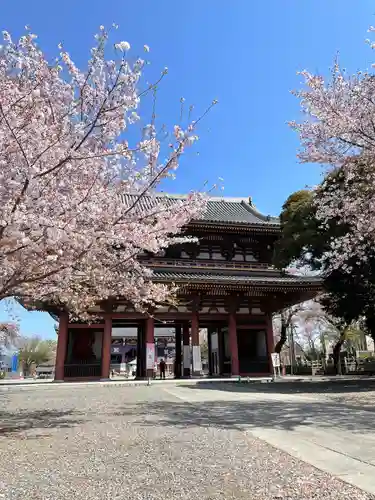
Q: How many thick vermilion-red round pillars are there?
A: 6